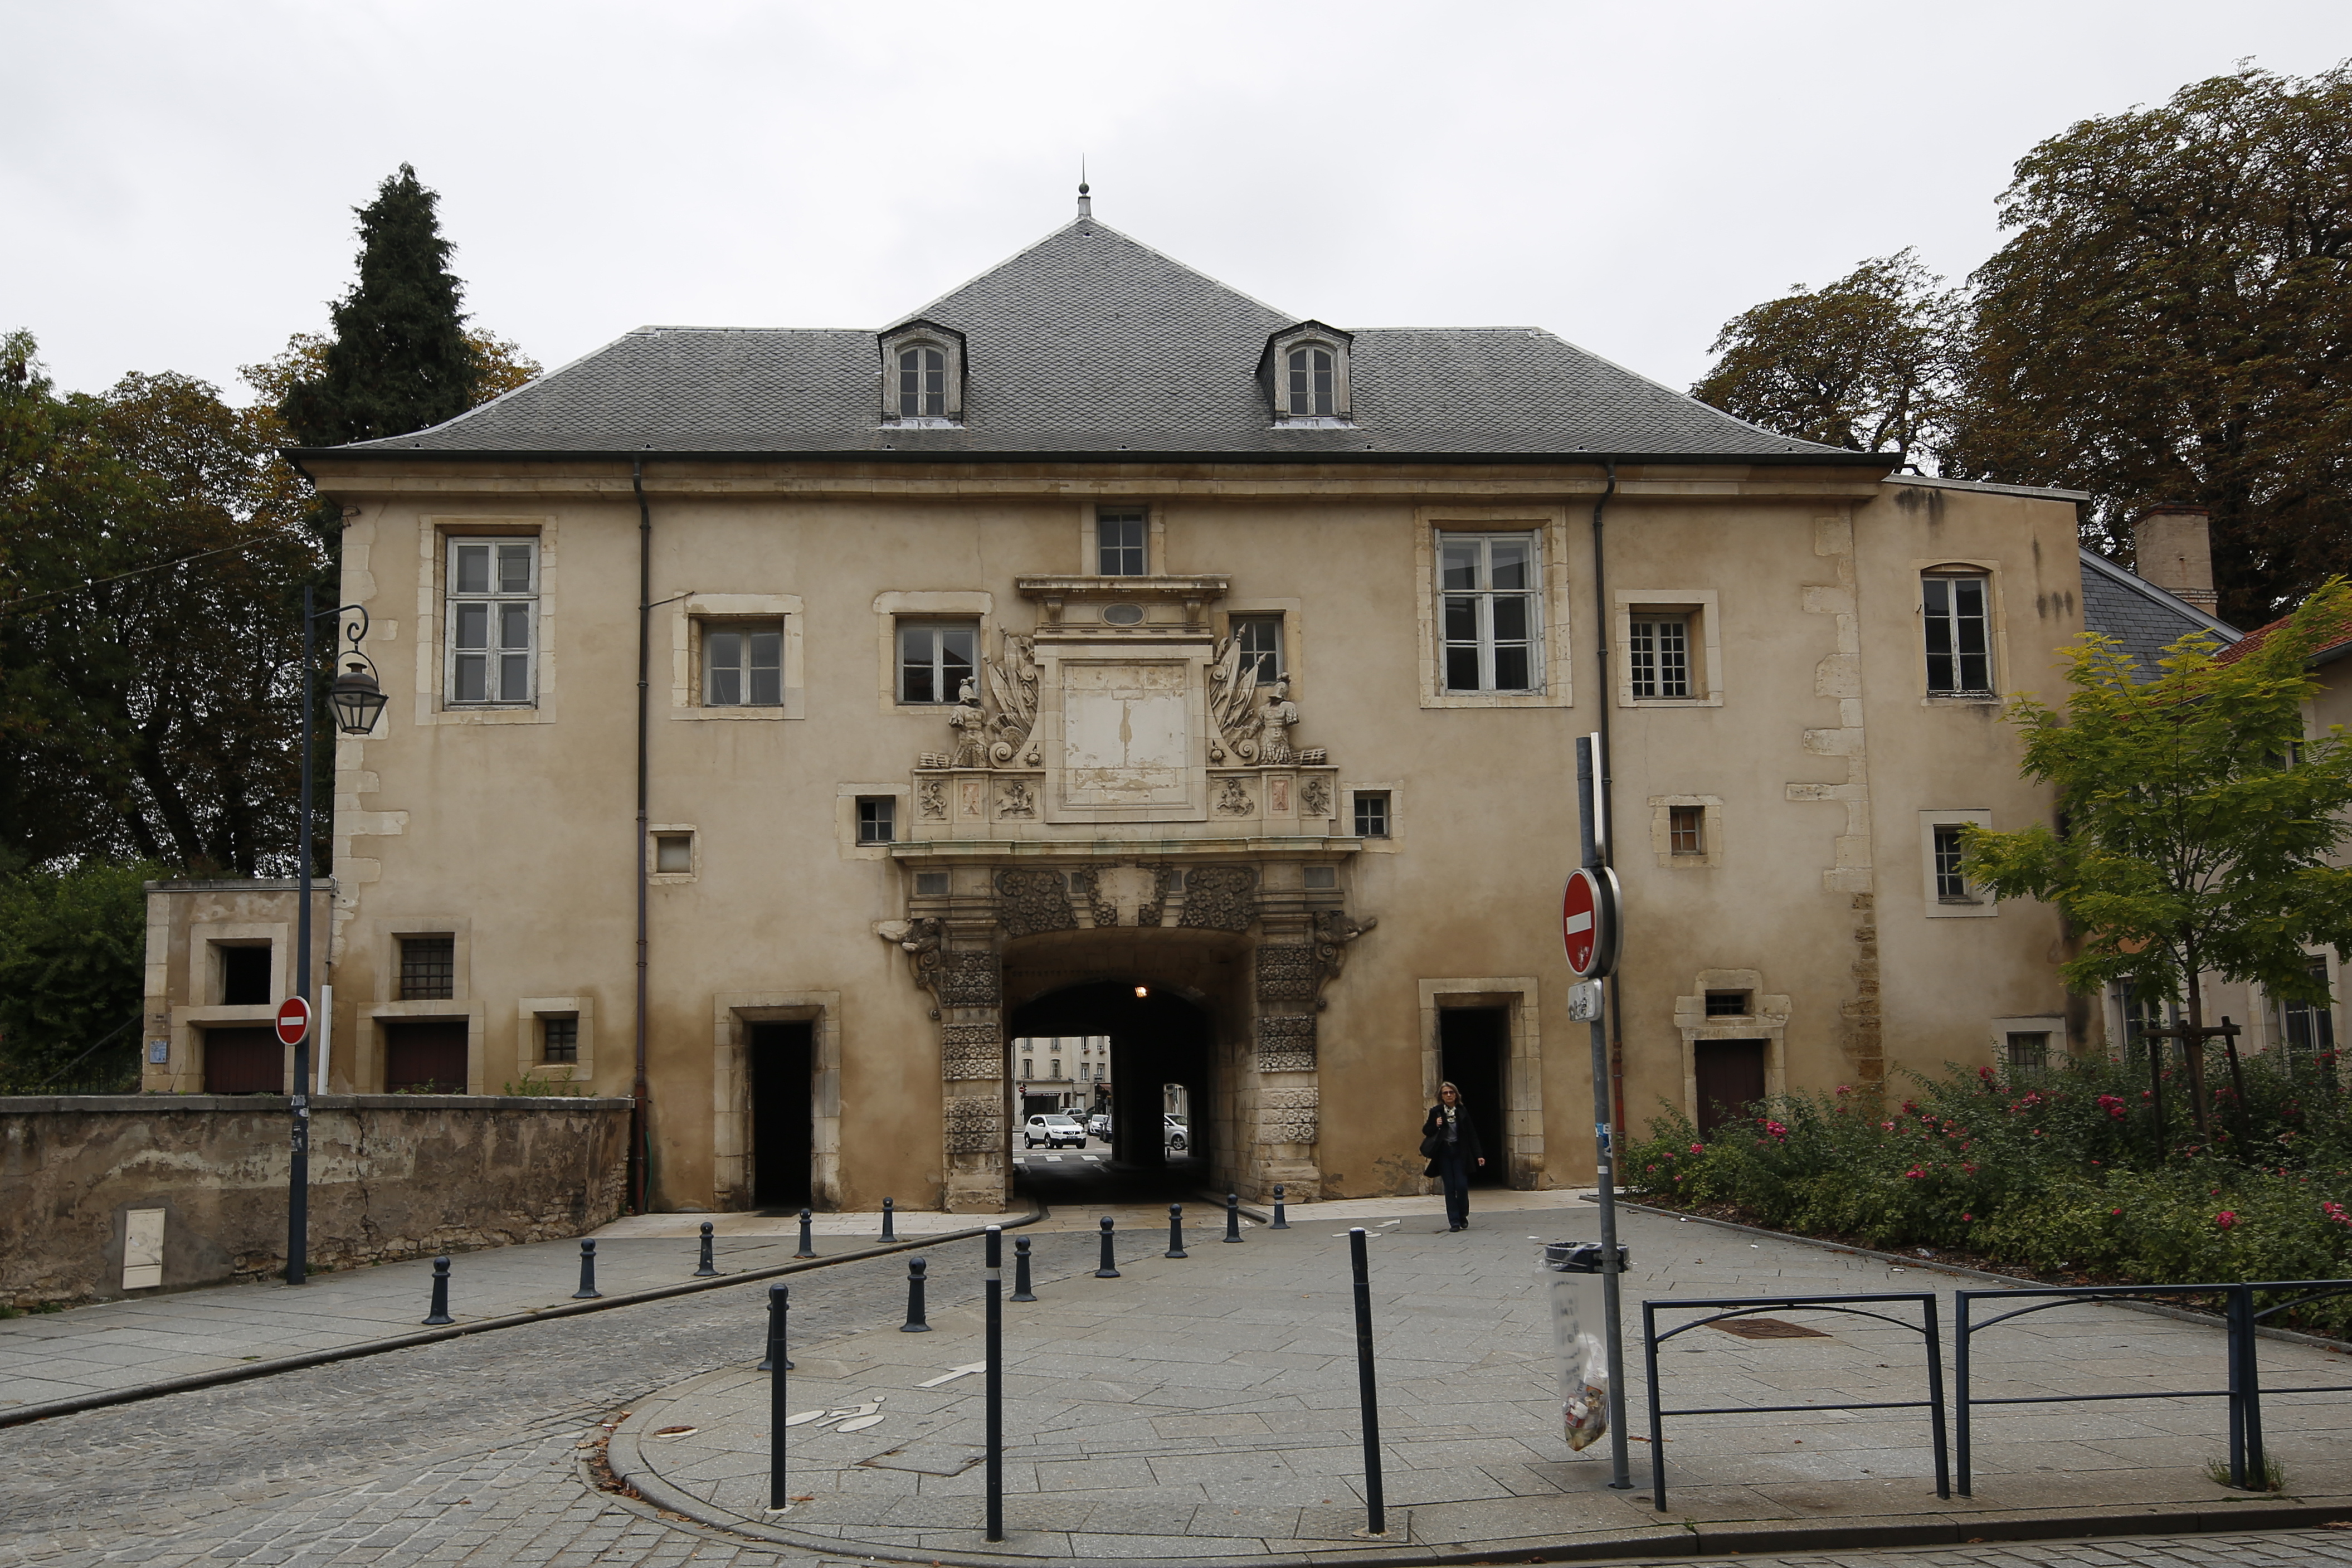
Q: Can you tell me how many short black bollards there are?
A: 12